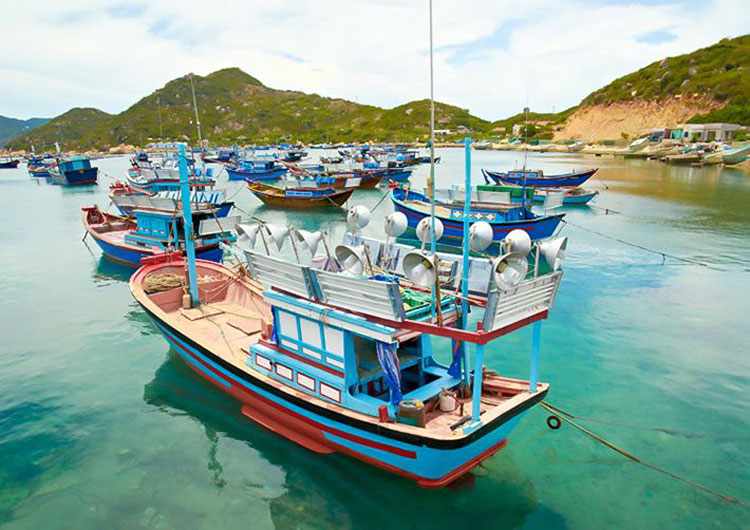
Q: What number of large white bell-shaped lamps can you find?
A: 12